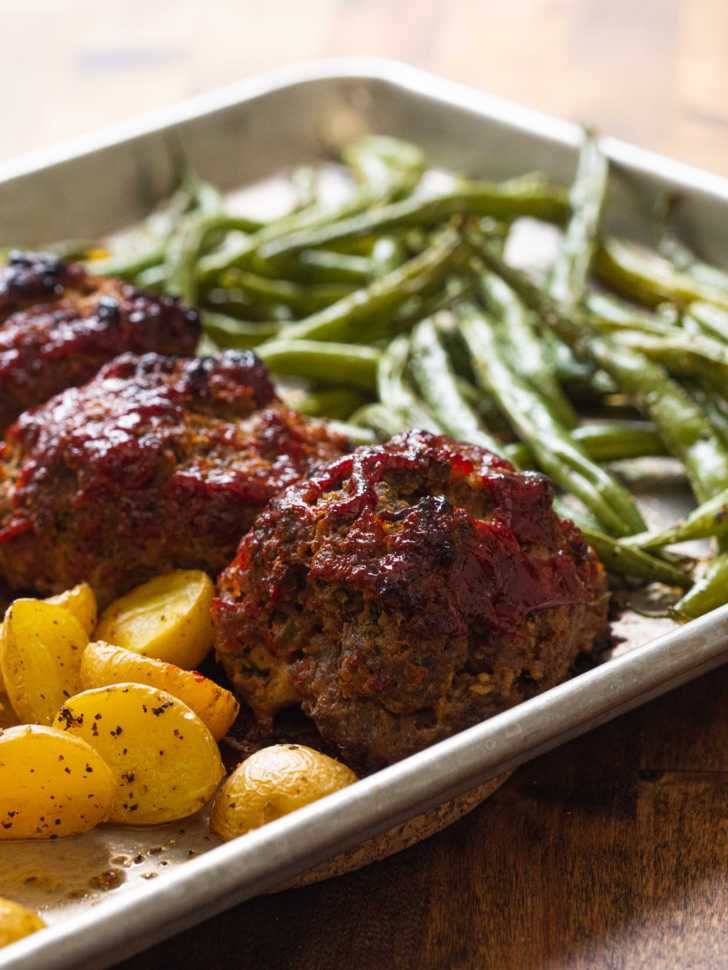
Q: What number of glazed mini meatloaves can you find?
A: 3